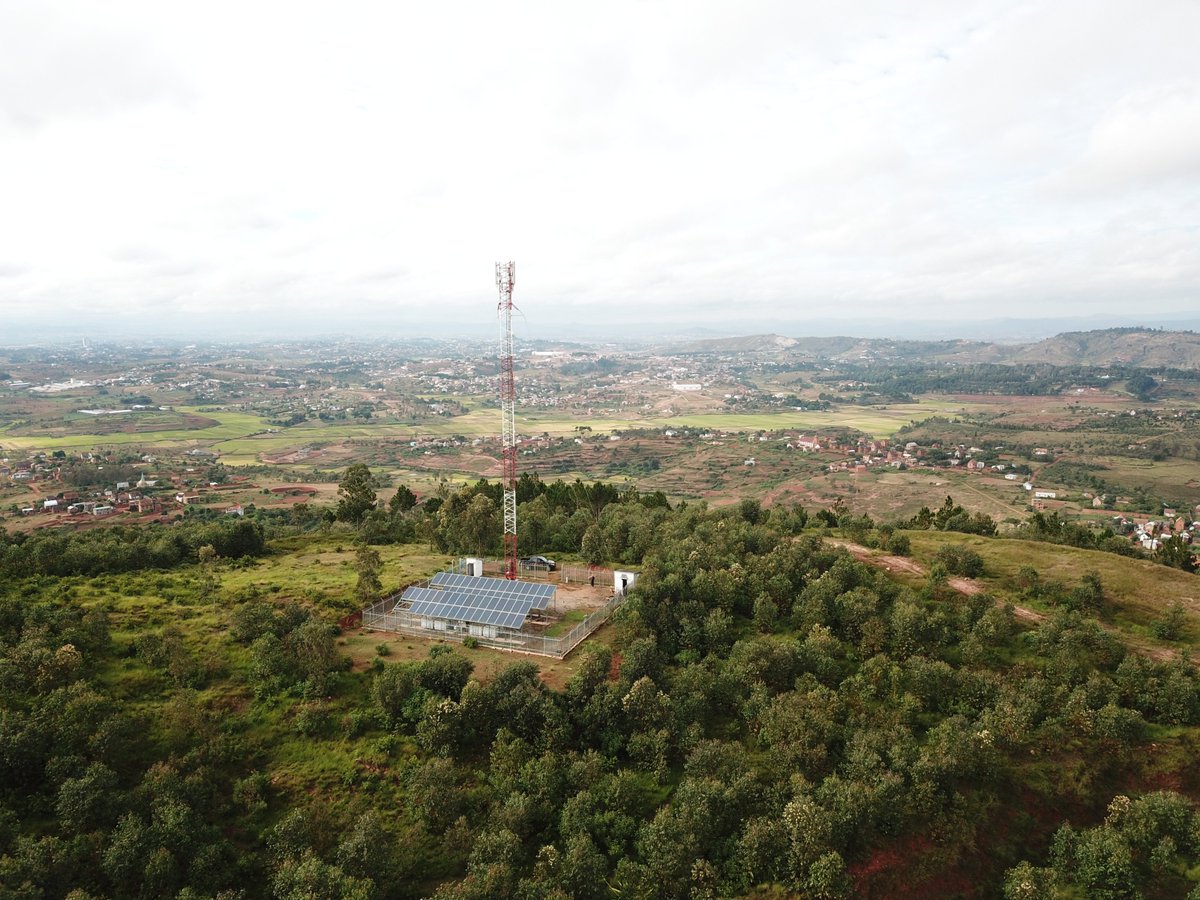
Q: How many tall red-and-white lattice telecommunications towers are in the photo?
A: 1